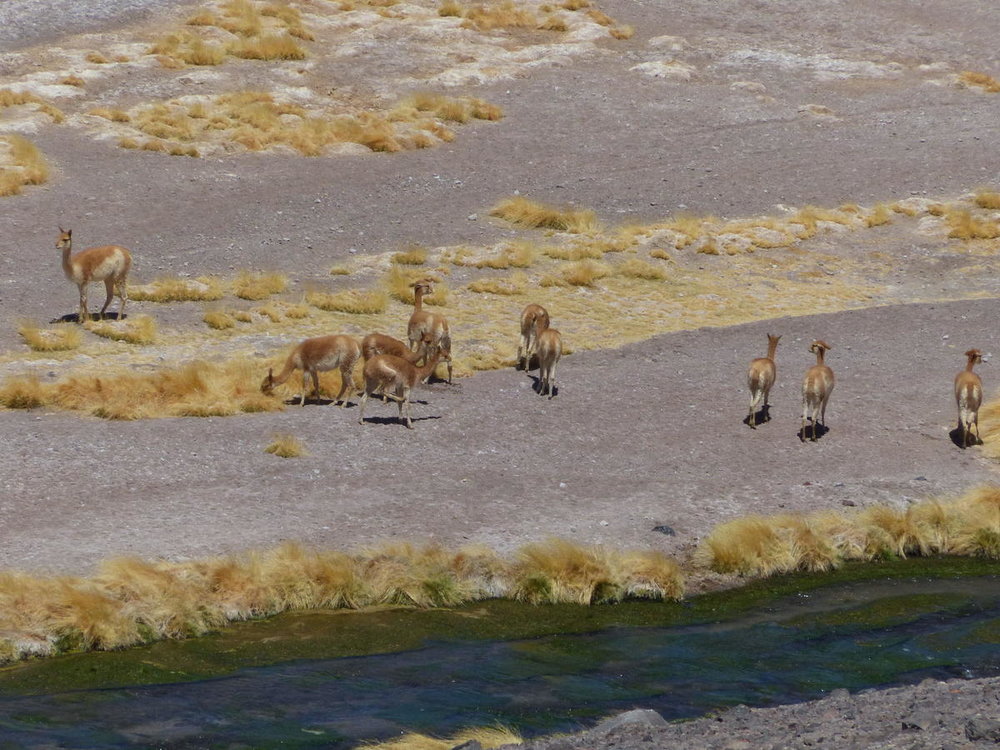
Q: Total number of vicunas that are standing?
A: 10